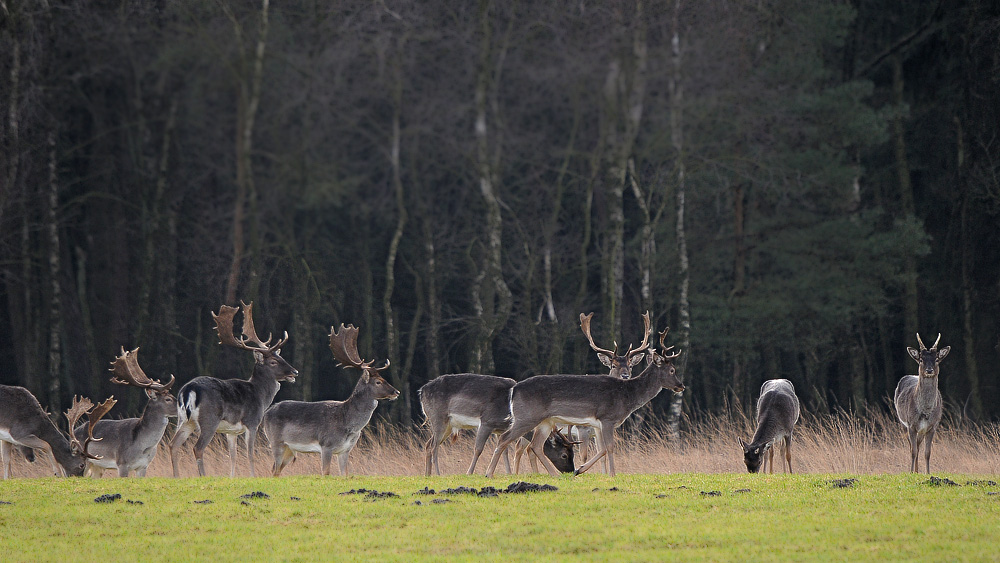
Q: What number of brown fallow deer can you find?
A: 9